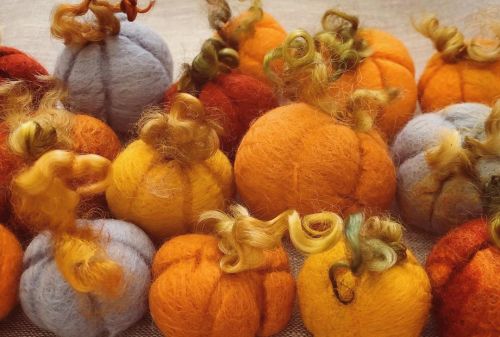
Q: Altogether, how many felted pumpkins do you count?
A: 15